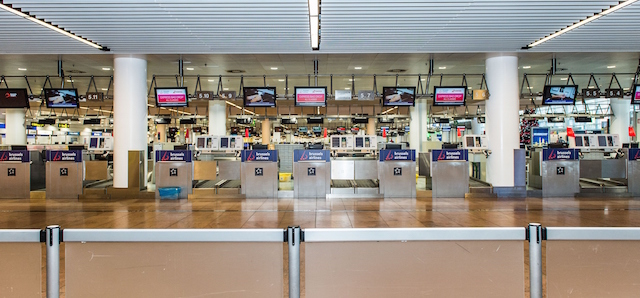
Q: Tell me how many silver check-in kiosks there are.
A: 9